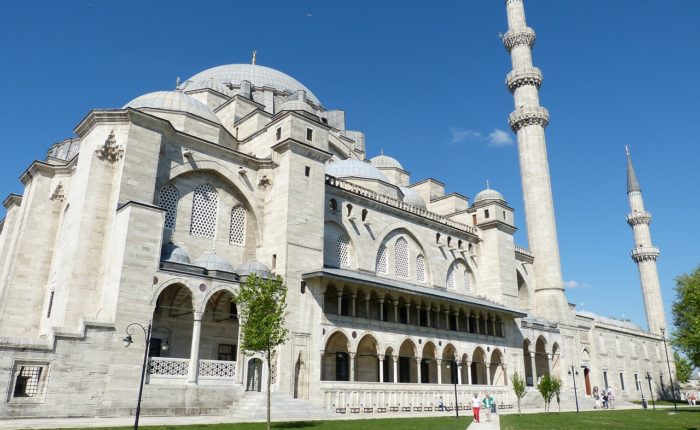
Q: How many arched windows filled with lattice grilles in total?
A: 9